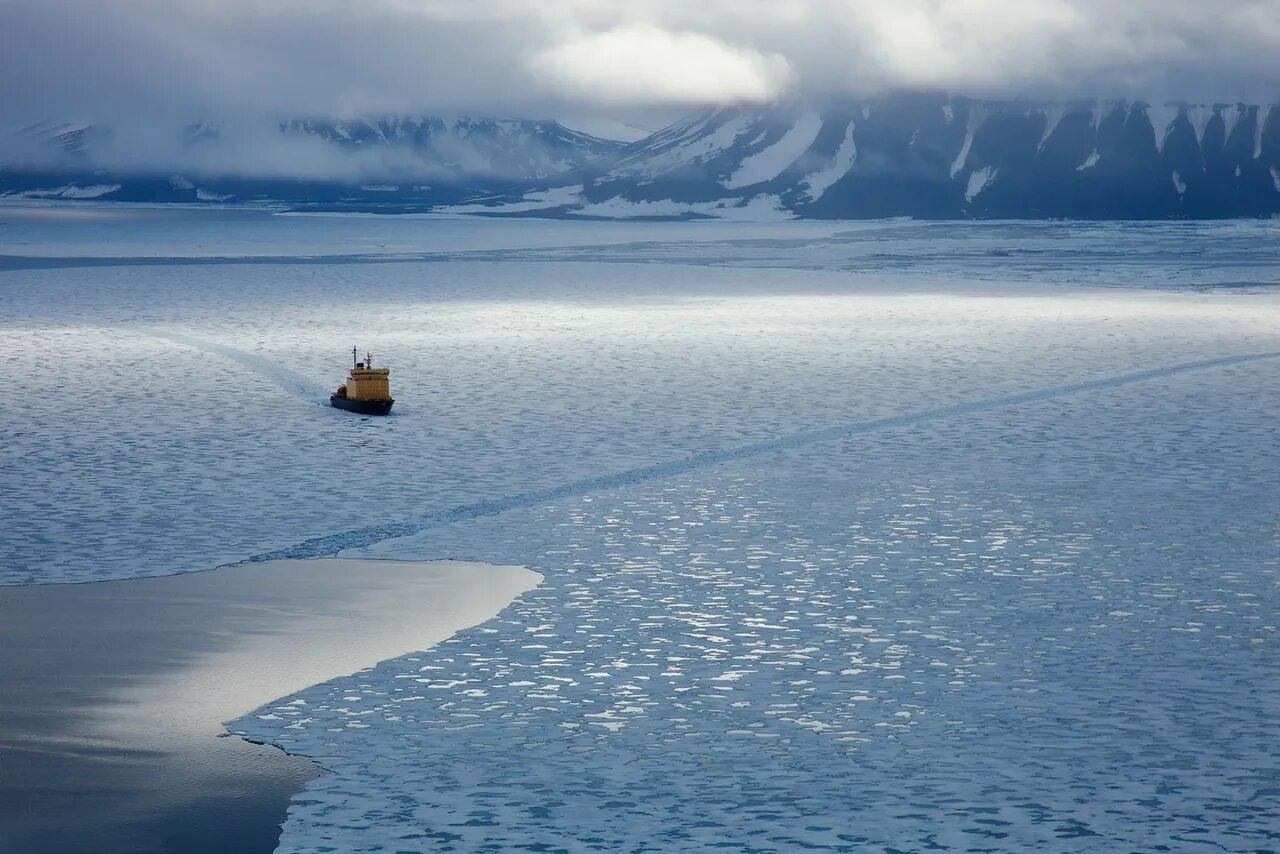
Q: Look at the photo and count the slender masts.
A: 2